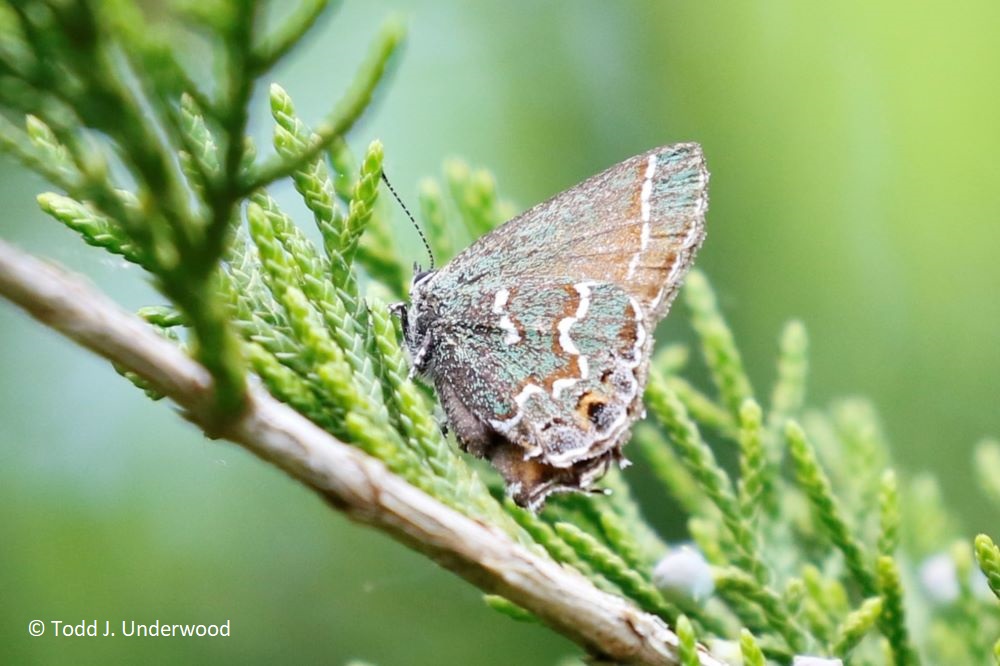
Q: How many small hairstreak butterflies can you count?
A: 1